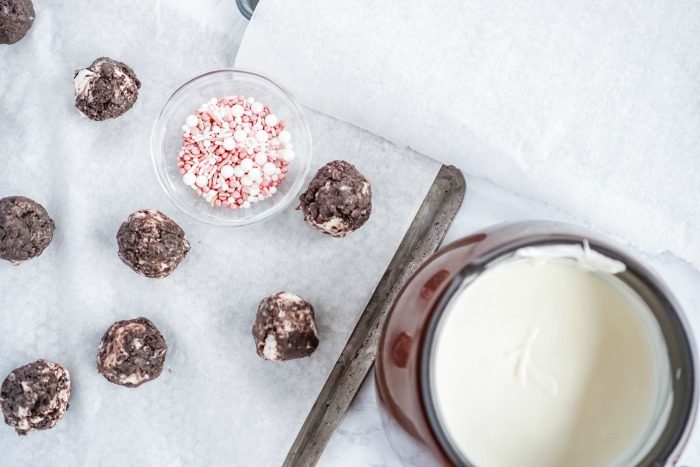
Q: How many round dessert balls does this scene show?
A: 8